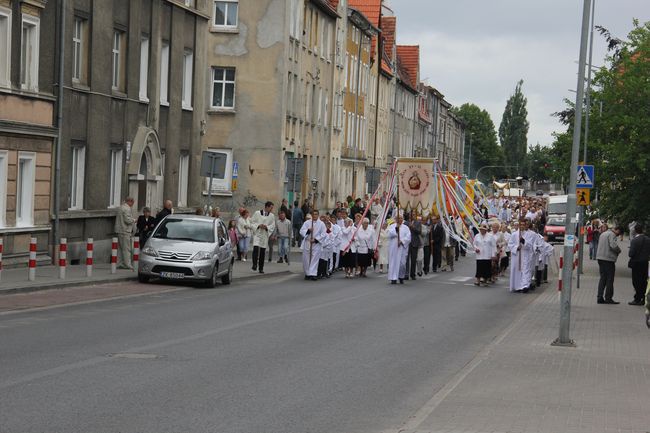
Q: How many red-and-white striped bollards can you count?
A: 9